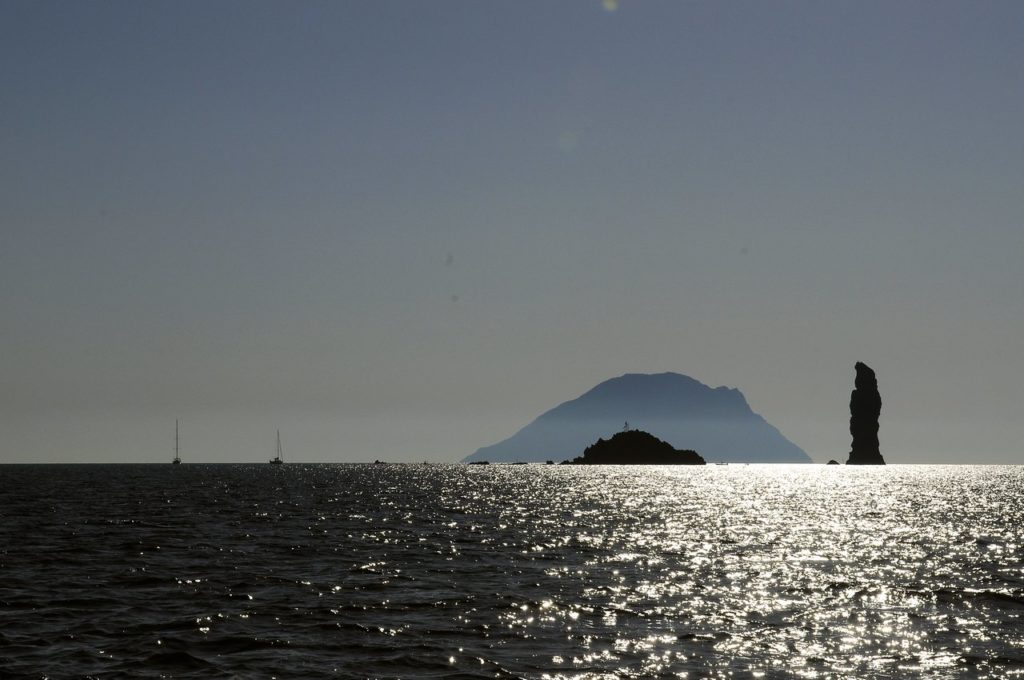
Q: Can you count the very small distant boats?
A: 2